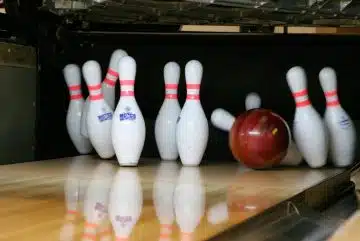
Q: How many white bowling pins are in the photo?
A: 10